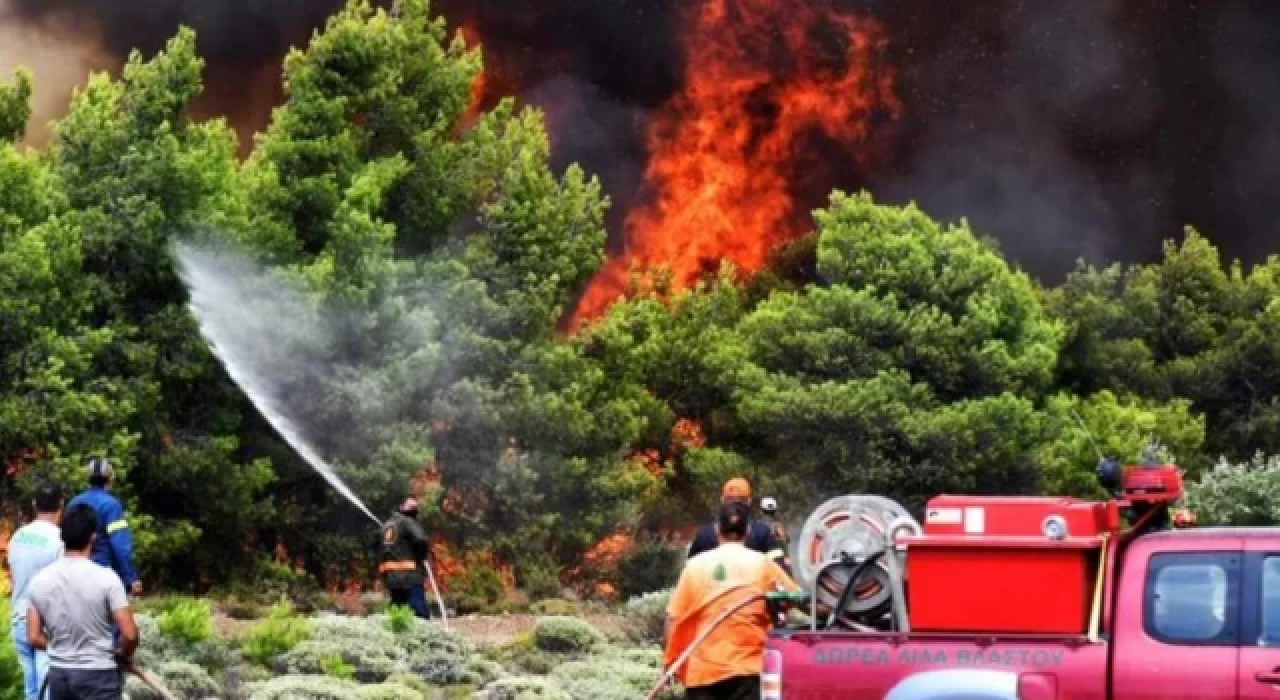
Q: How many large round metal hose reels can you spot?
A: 1